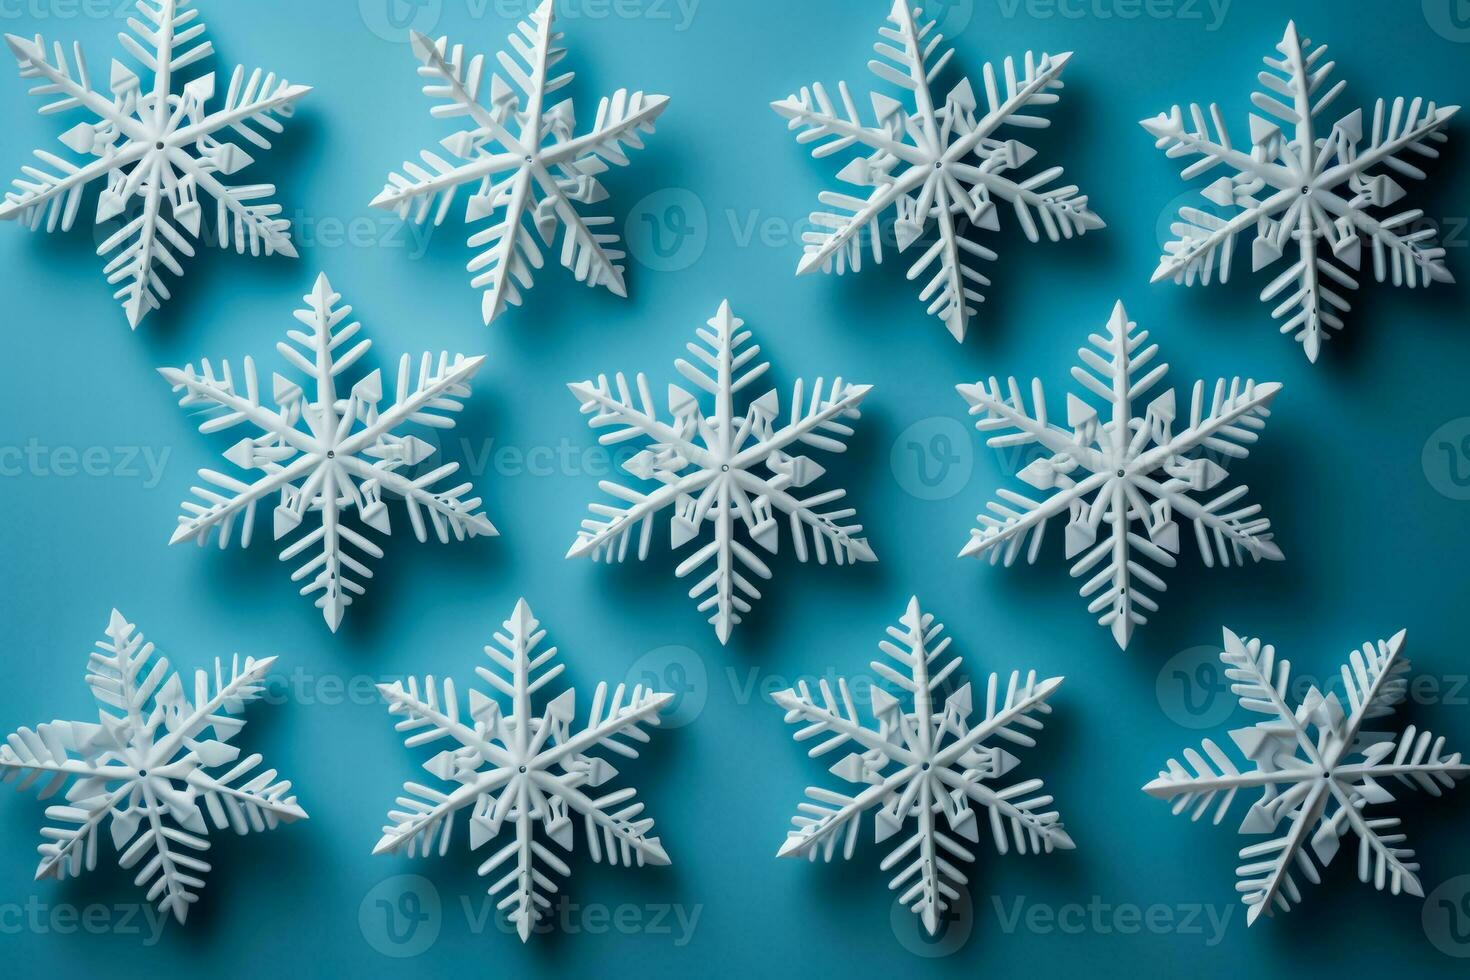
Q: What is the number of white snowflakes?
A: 11